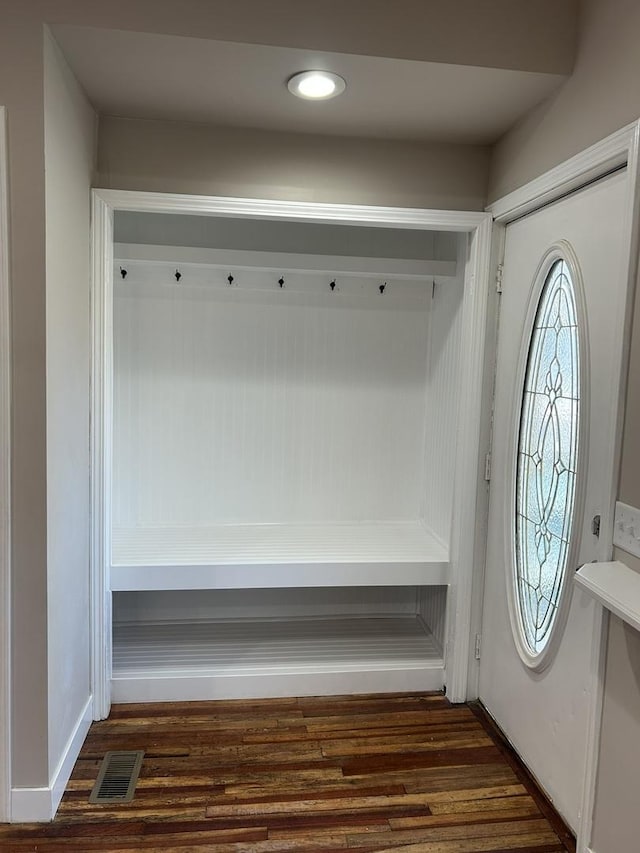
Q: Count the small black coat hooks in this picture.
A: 6